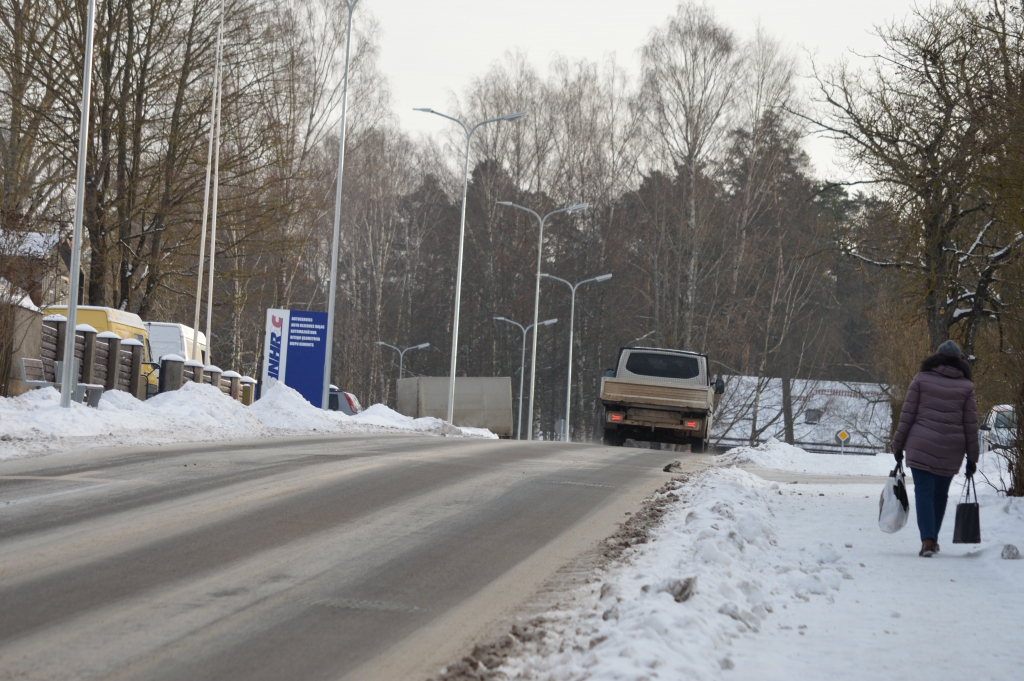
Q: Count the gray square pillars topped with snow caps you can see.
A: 9